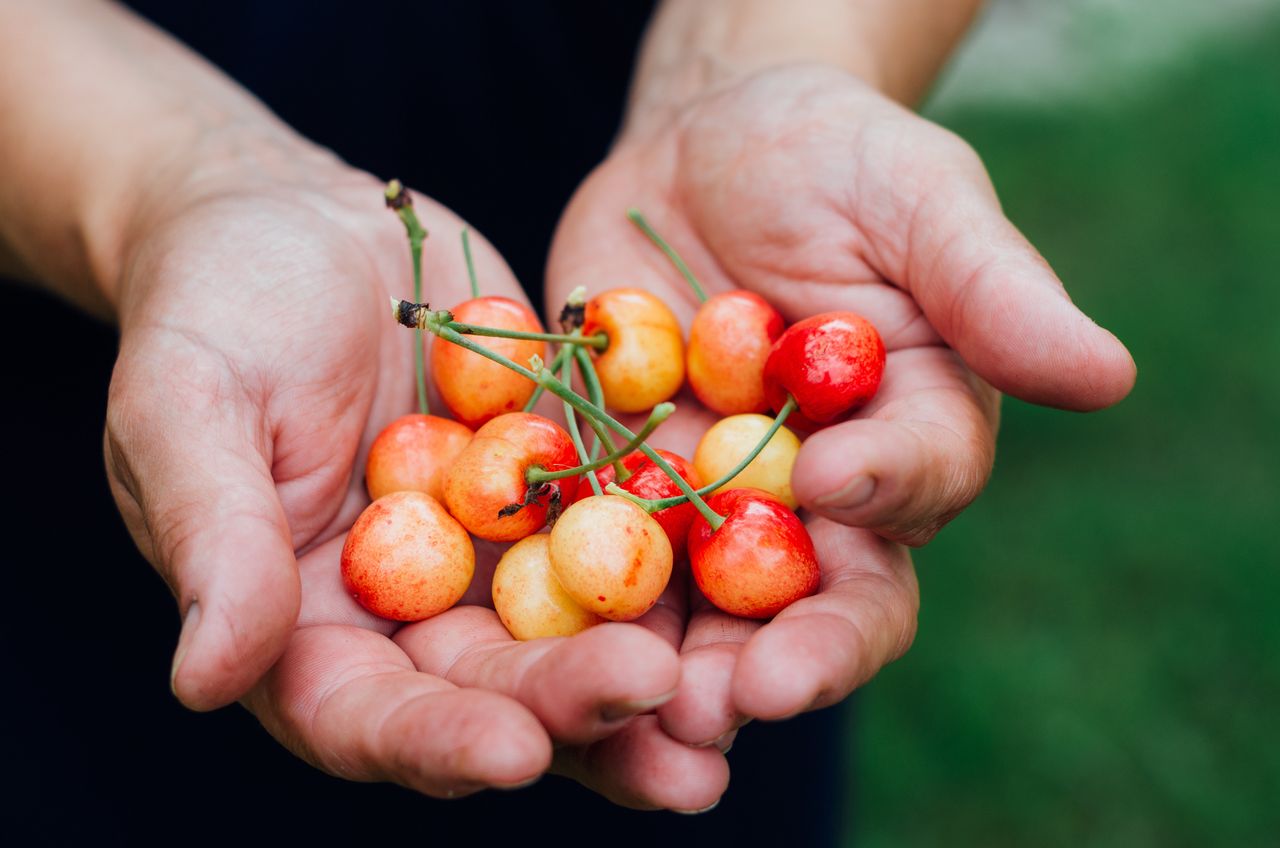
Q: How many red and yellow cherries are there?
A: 12